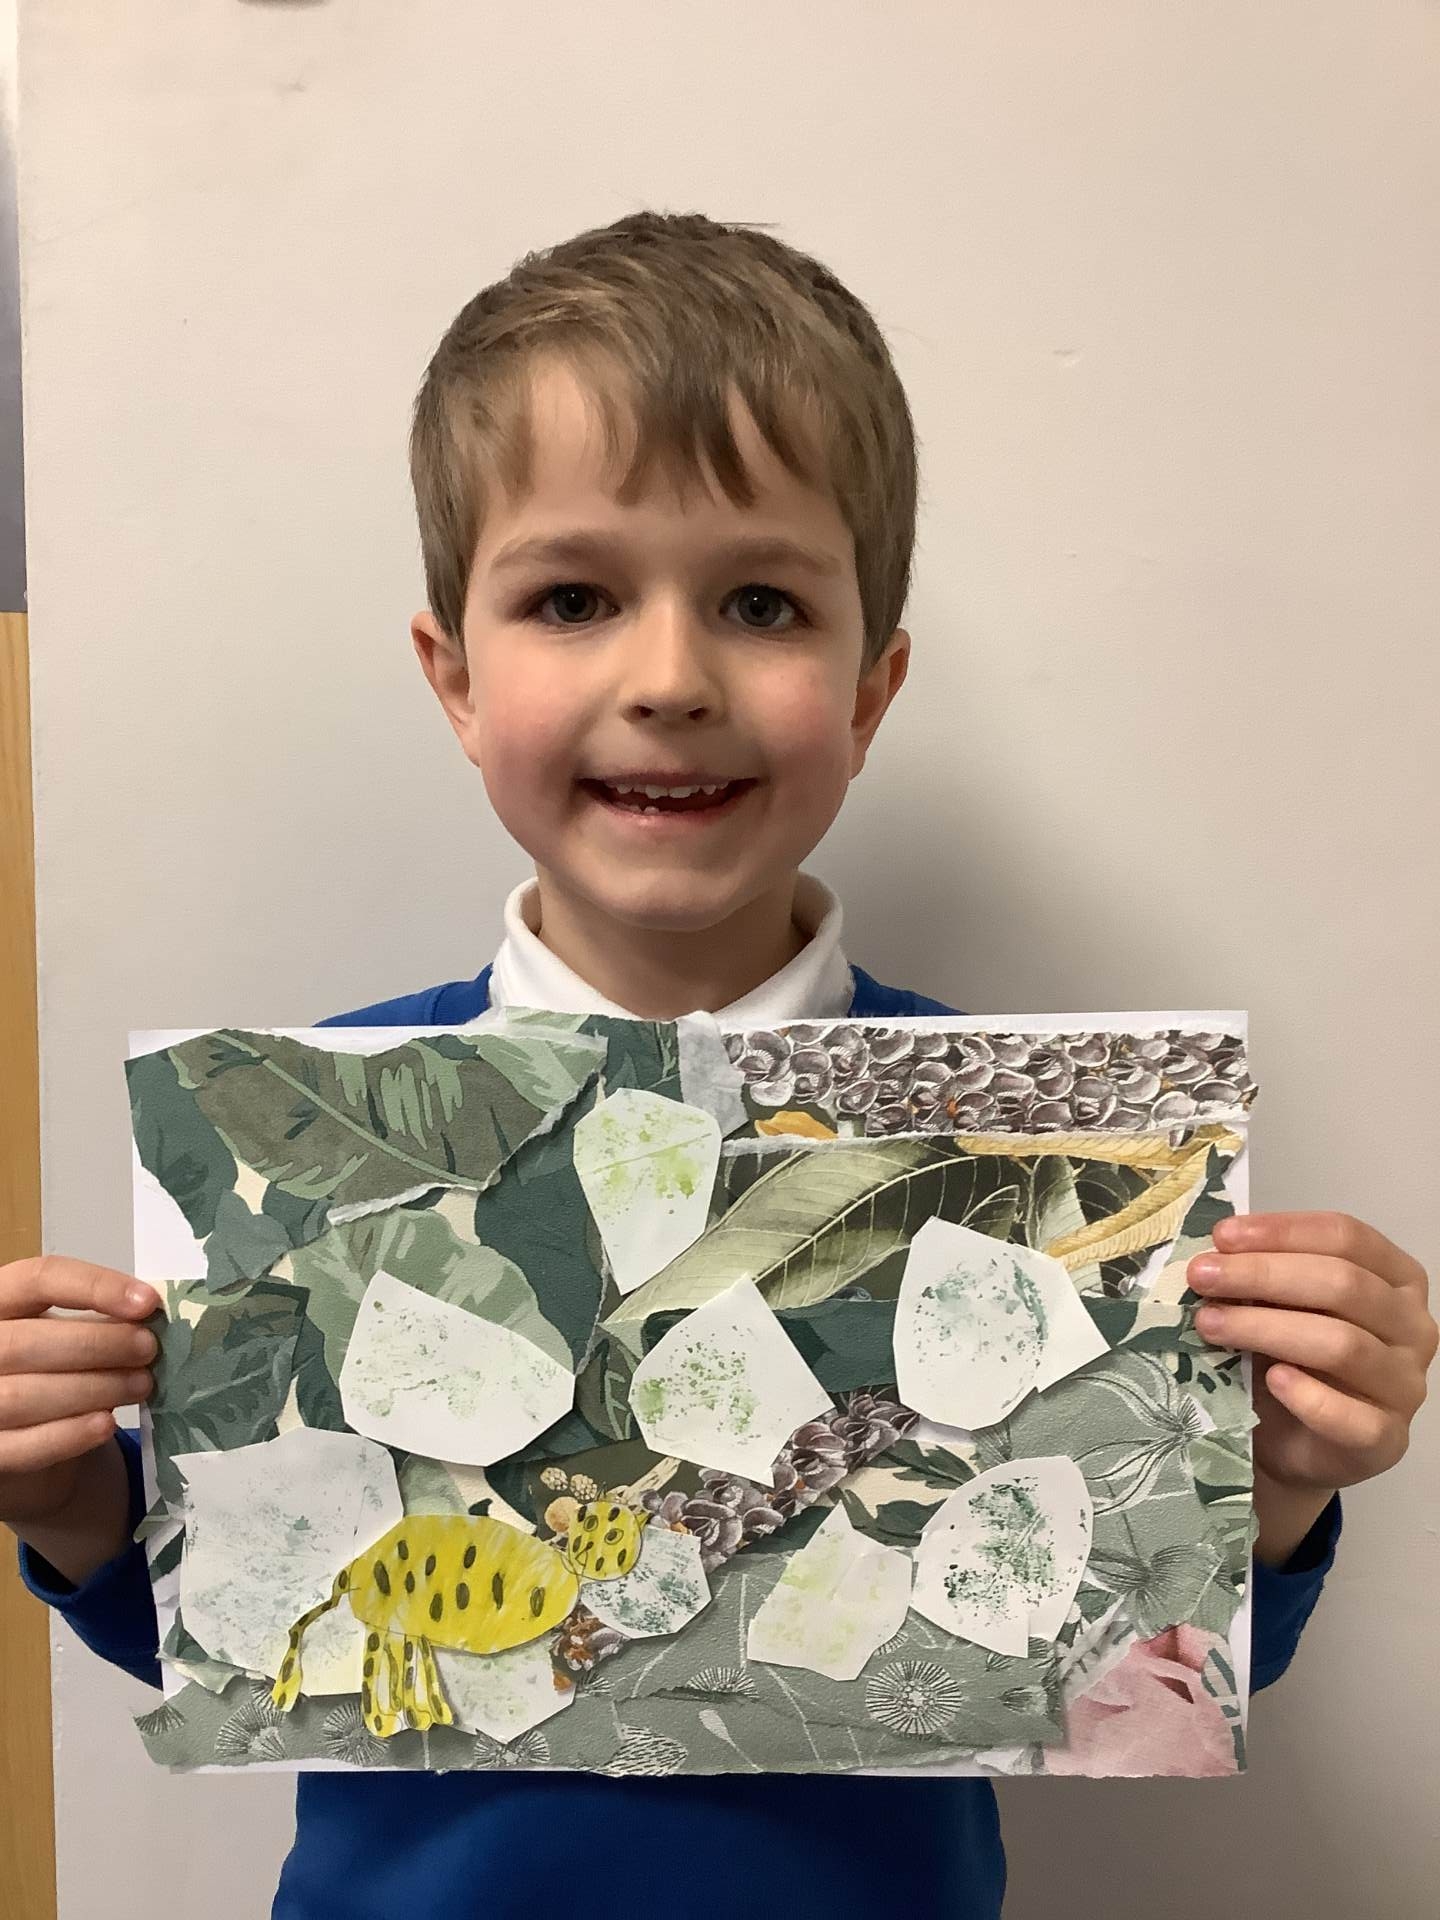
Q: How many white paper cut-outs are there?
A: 9